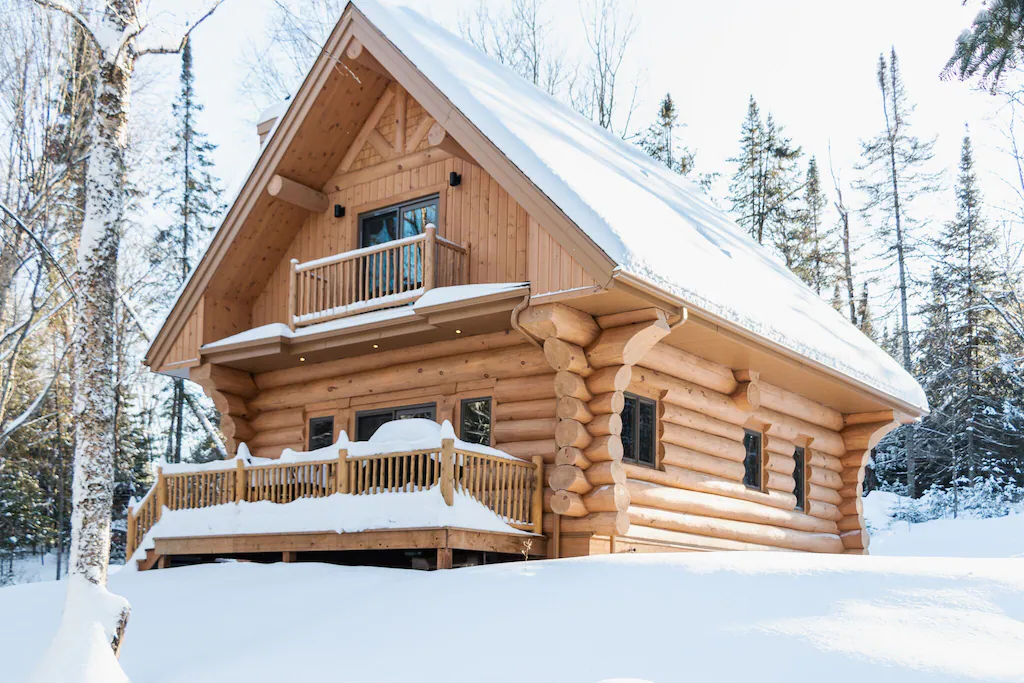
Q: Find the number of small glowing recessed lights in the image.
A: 3